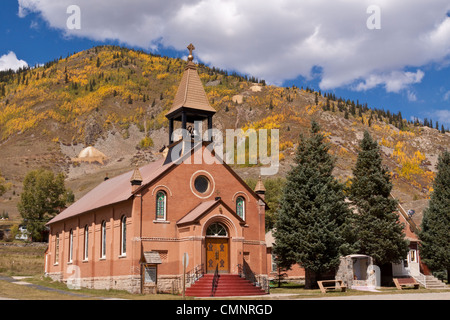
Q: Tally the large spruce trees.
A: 3